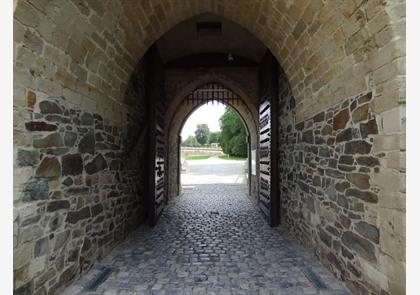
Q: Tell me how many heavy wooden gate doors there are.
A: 2